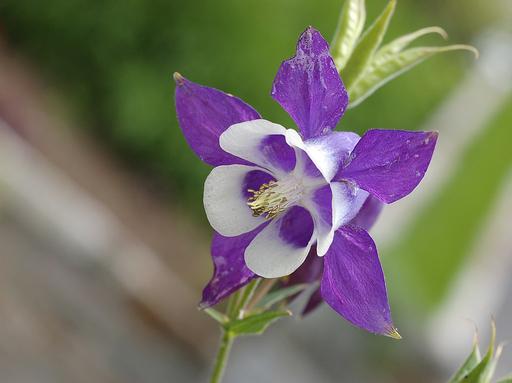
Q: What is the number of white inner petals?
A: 5